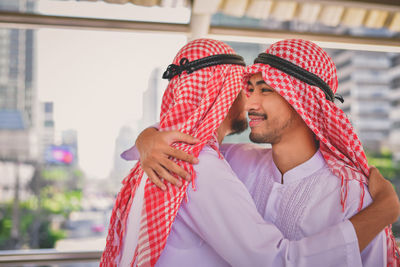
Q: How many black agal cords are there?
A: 2